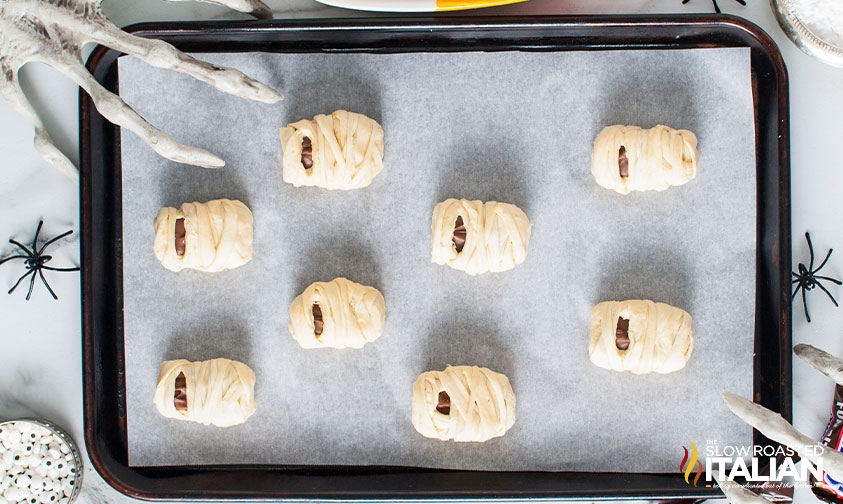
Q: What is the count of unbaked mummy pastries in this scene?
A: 8